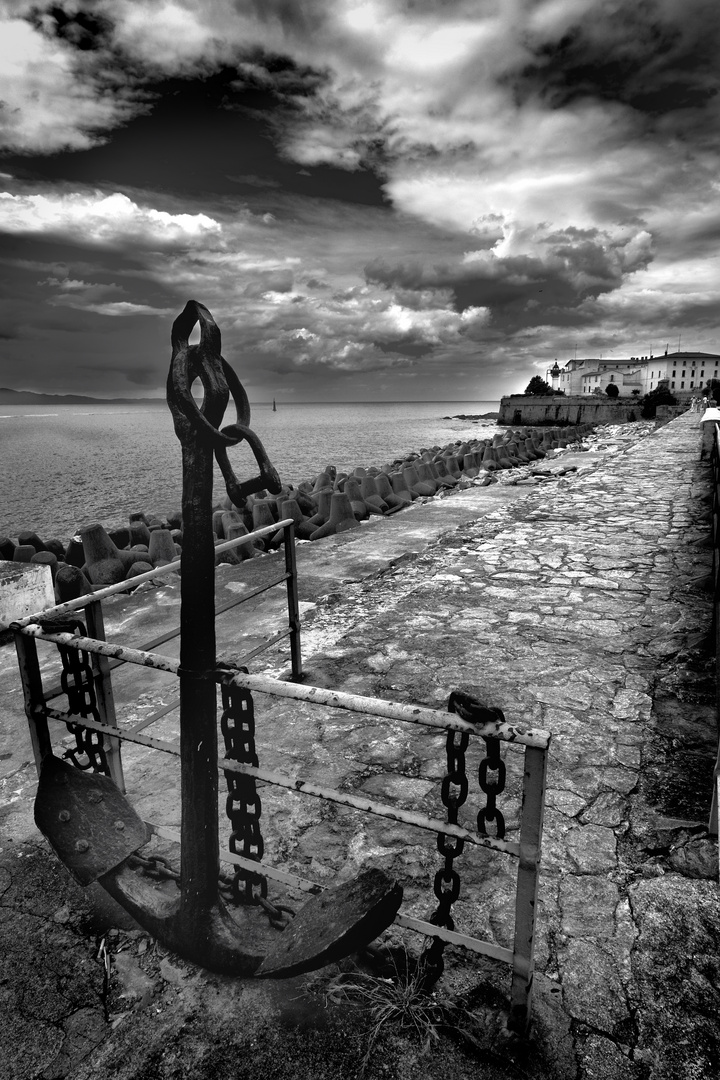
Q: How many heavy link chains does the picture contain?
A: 3